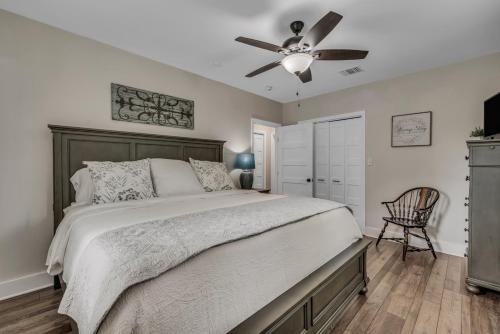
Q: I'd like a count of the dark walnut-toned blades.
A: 5